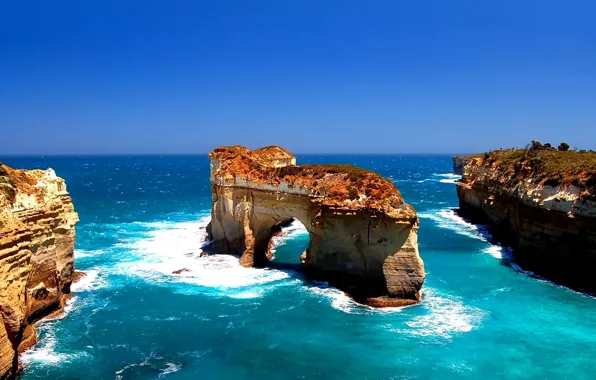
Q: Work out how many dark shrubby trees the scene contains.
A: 3